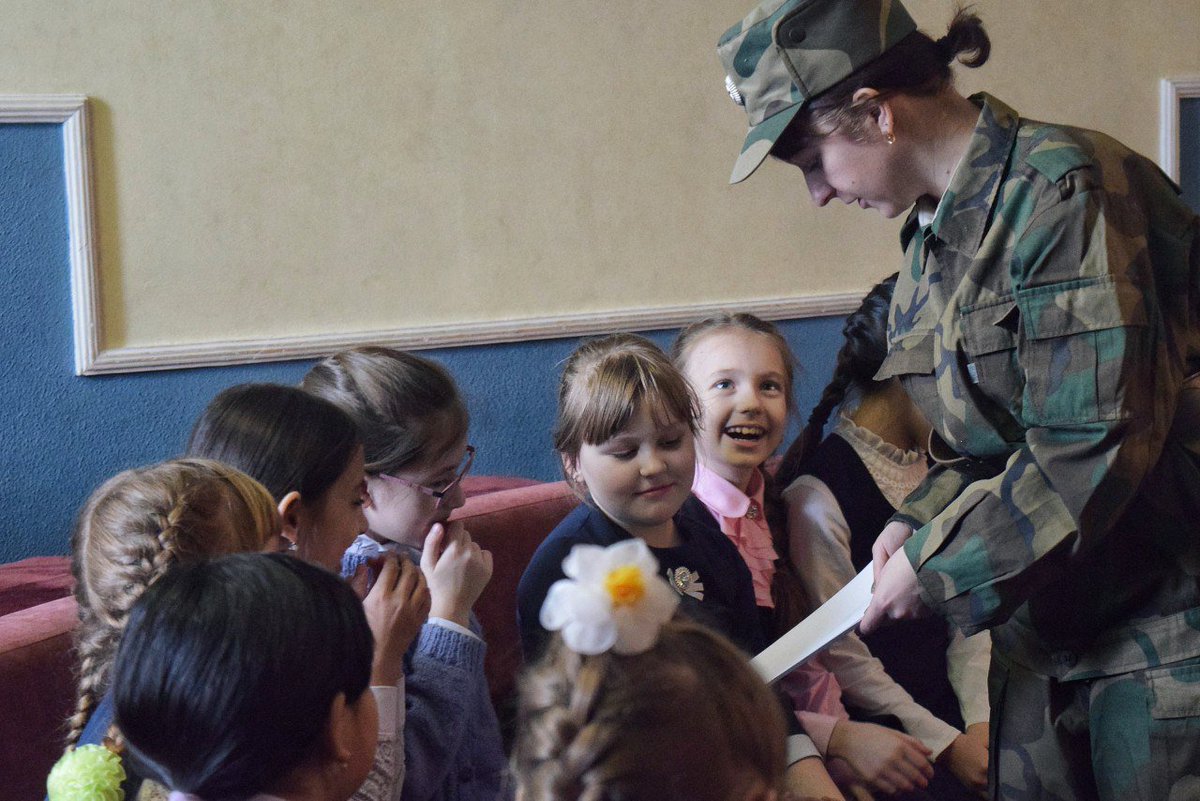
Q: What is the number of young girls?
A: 8